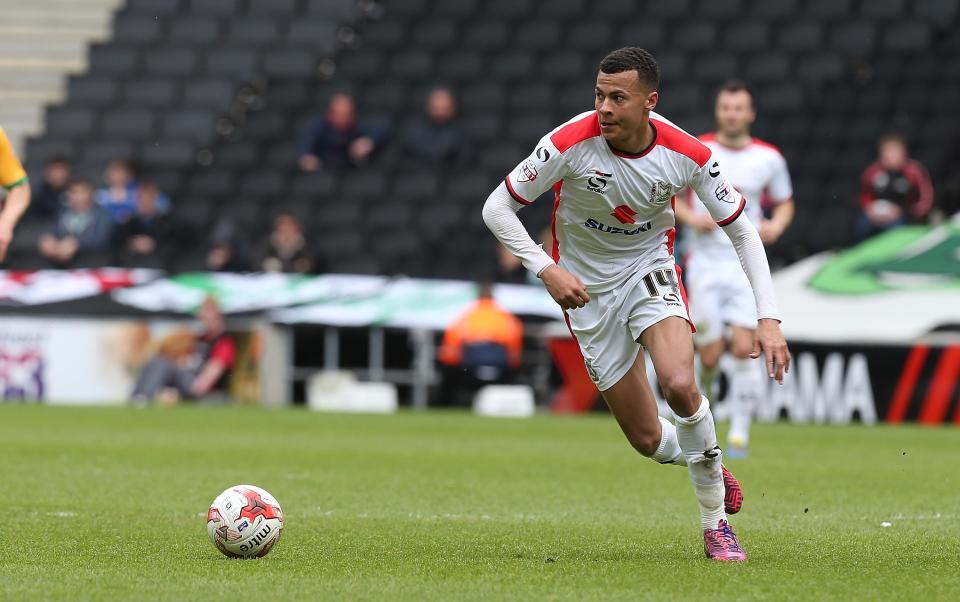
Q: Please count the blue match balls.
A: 0